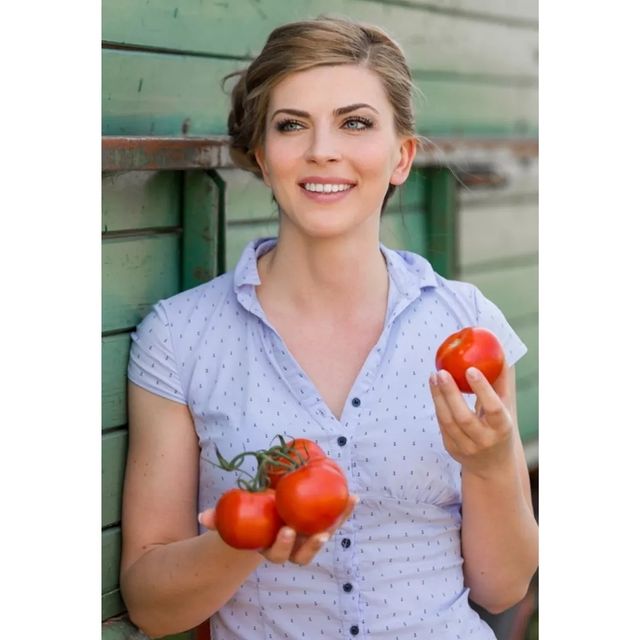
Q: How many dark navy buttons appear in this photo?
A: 5